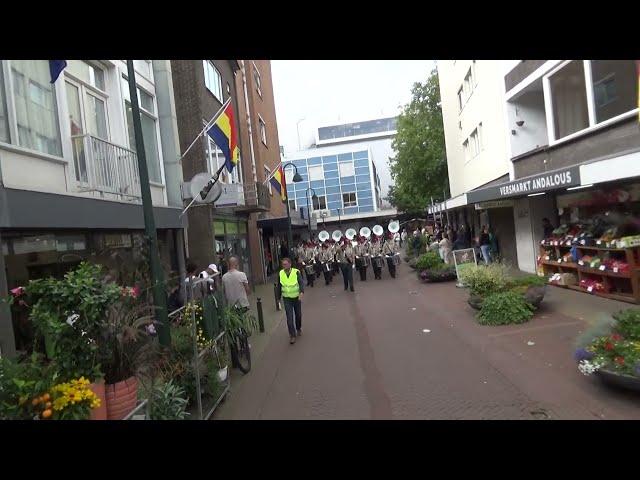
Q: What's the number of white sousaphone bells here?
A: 6